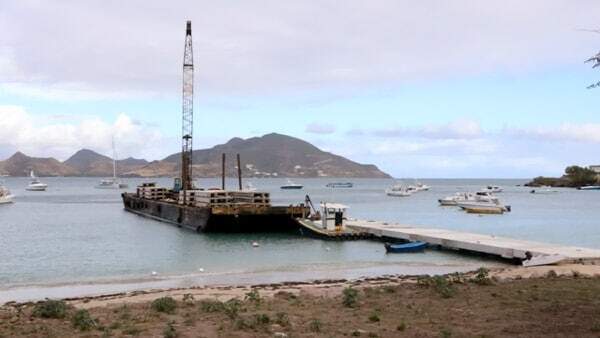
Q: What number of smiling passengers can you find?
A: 0